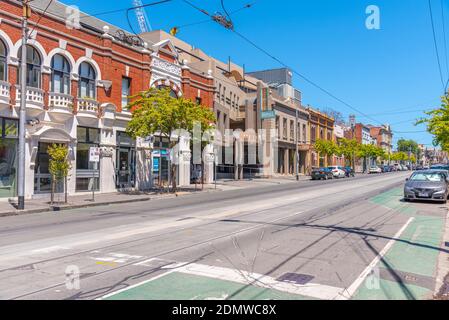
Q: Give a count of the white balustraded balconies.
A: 4